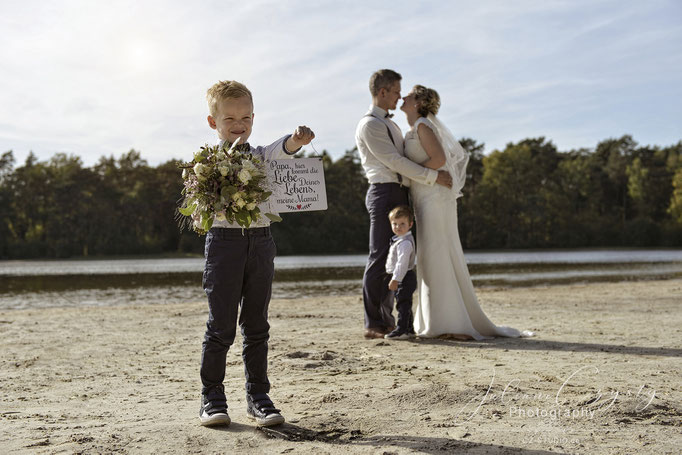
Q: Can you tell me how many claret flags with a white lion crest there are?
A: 0